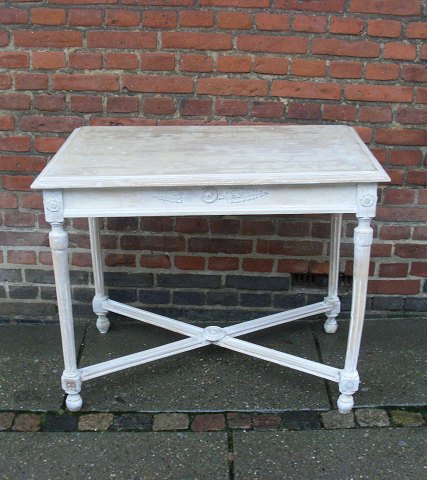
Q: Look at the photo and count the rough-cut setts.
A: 13